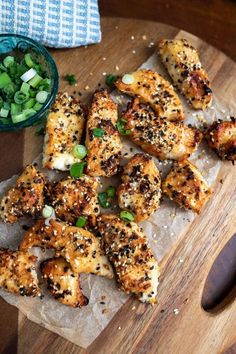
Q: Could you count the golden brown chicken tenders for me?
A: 14